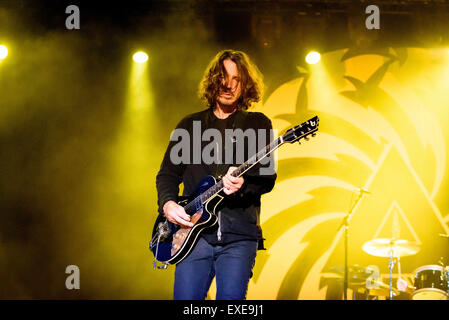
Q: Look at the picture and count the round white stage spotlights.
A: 3